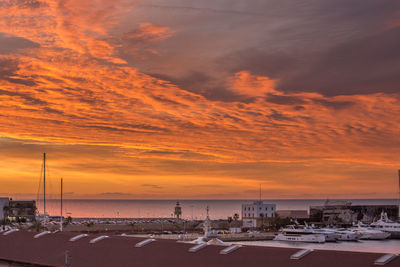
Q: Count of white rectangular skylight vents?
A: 9